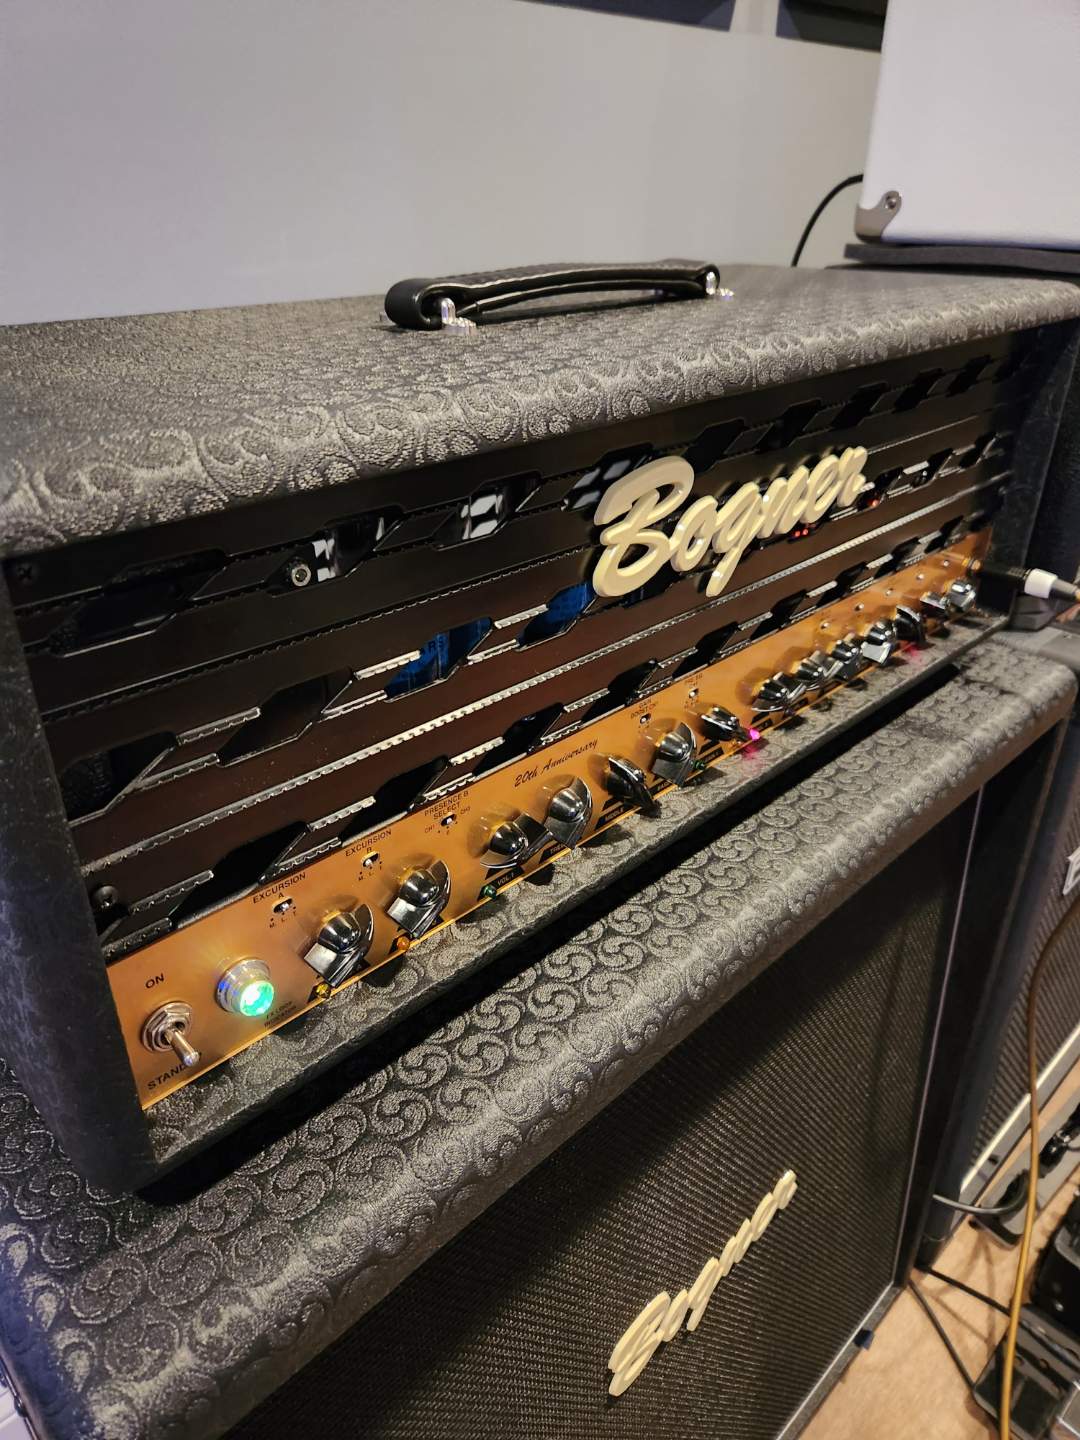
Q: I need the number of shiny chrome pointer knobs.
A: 14